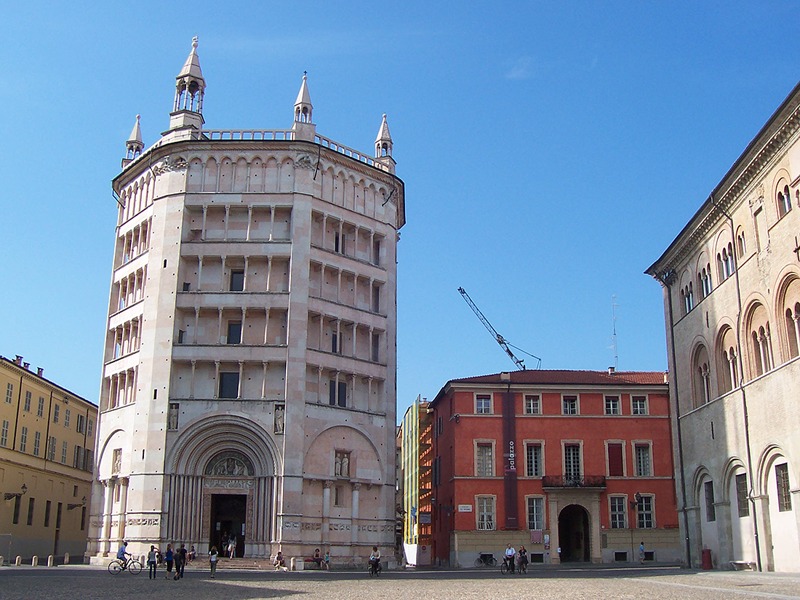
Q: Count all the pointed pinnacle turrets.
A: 4